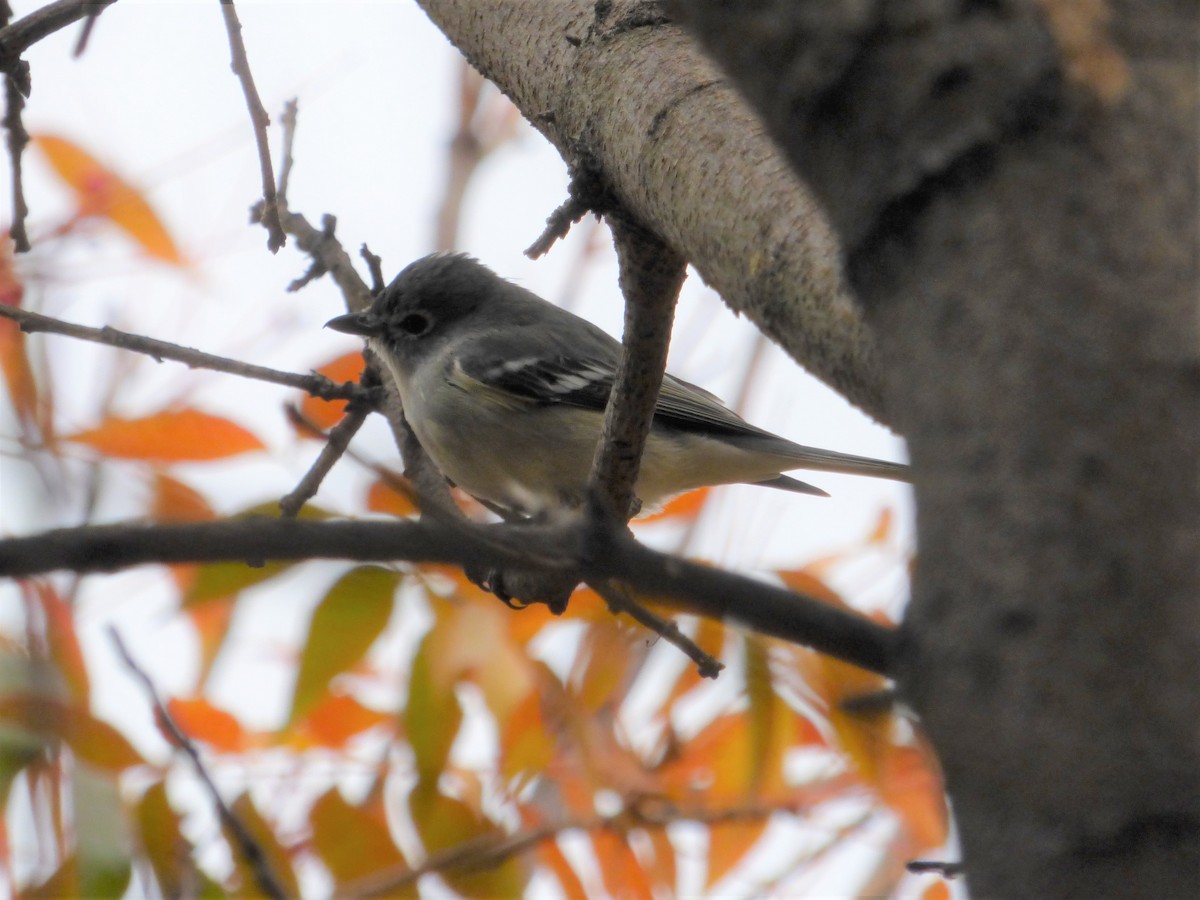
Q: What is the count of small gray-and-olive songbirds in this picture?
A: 1